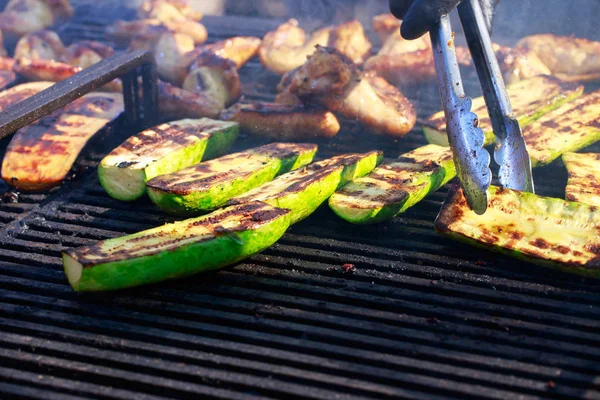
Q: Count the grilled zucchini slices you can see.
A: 9